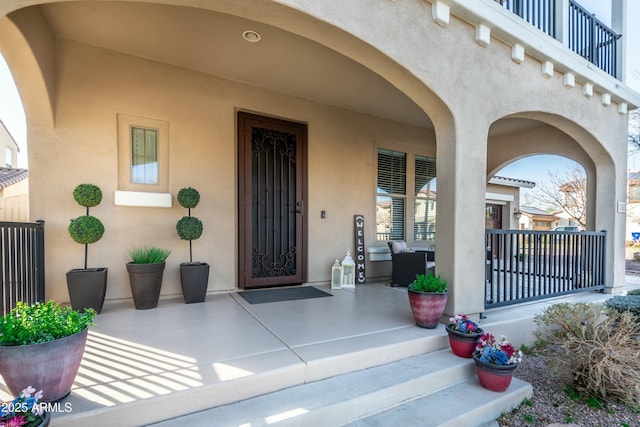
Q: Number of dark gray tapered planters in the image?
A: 3